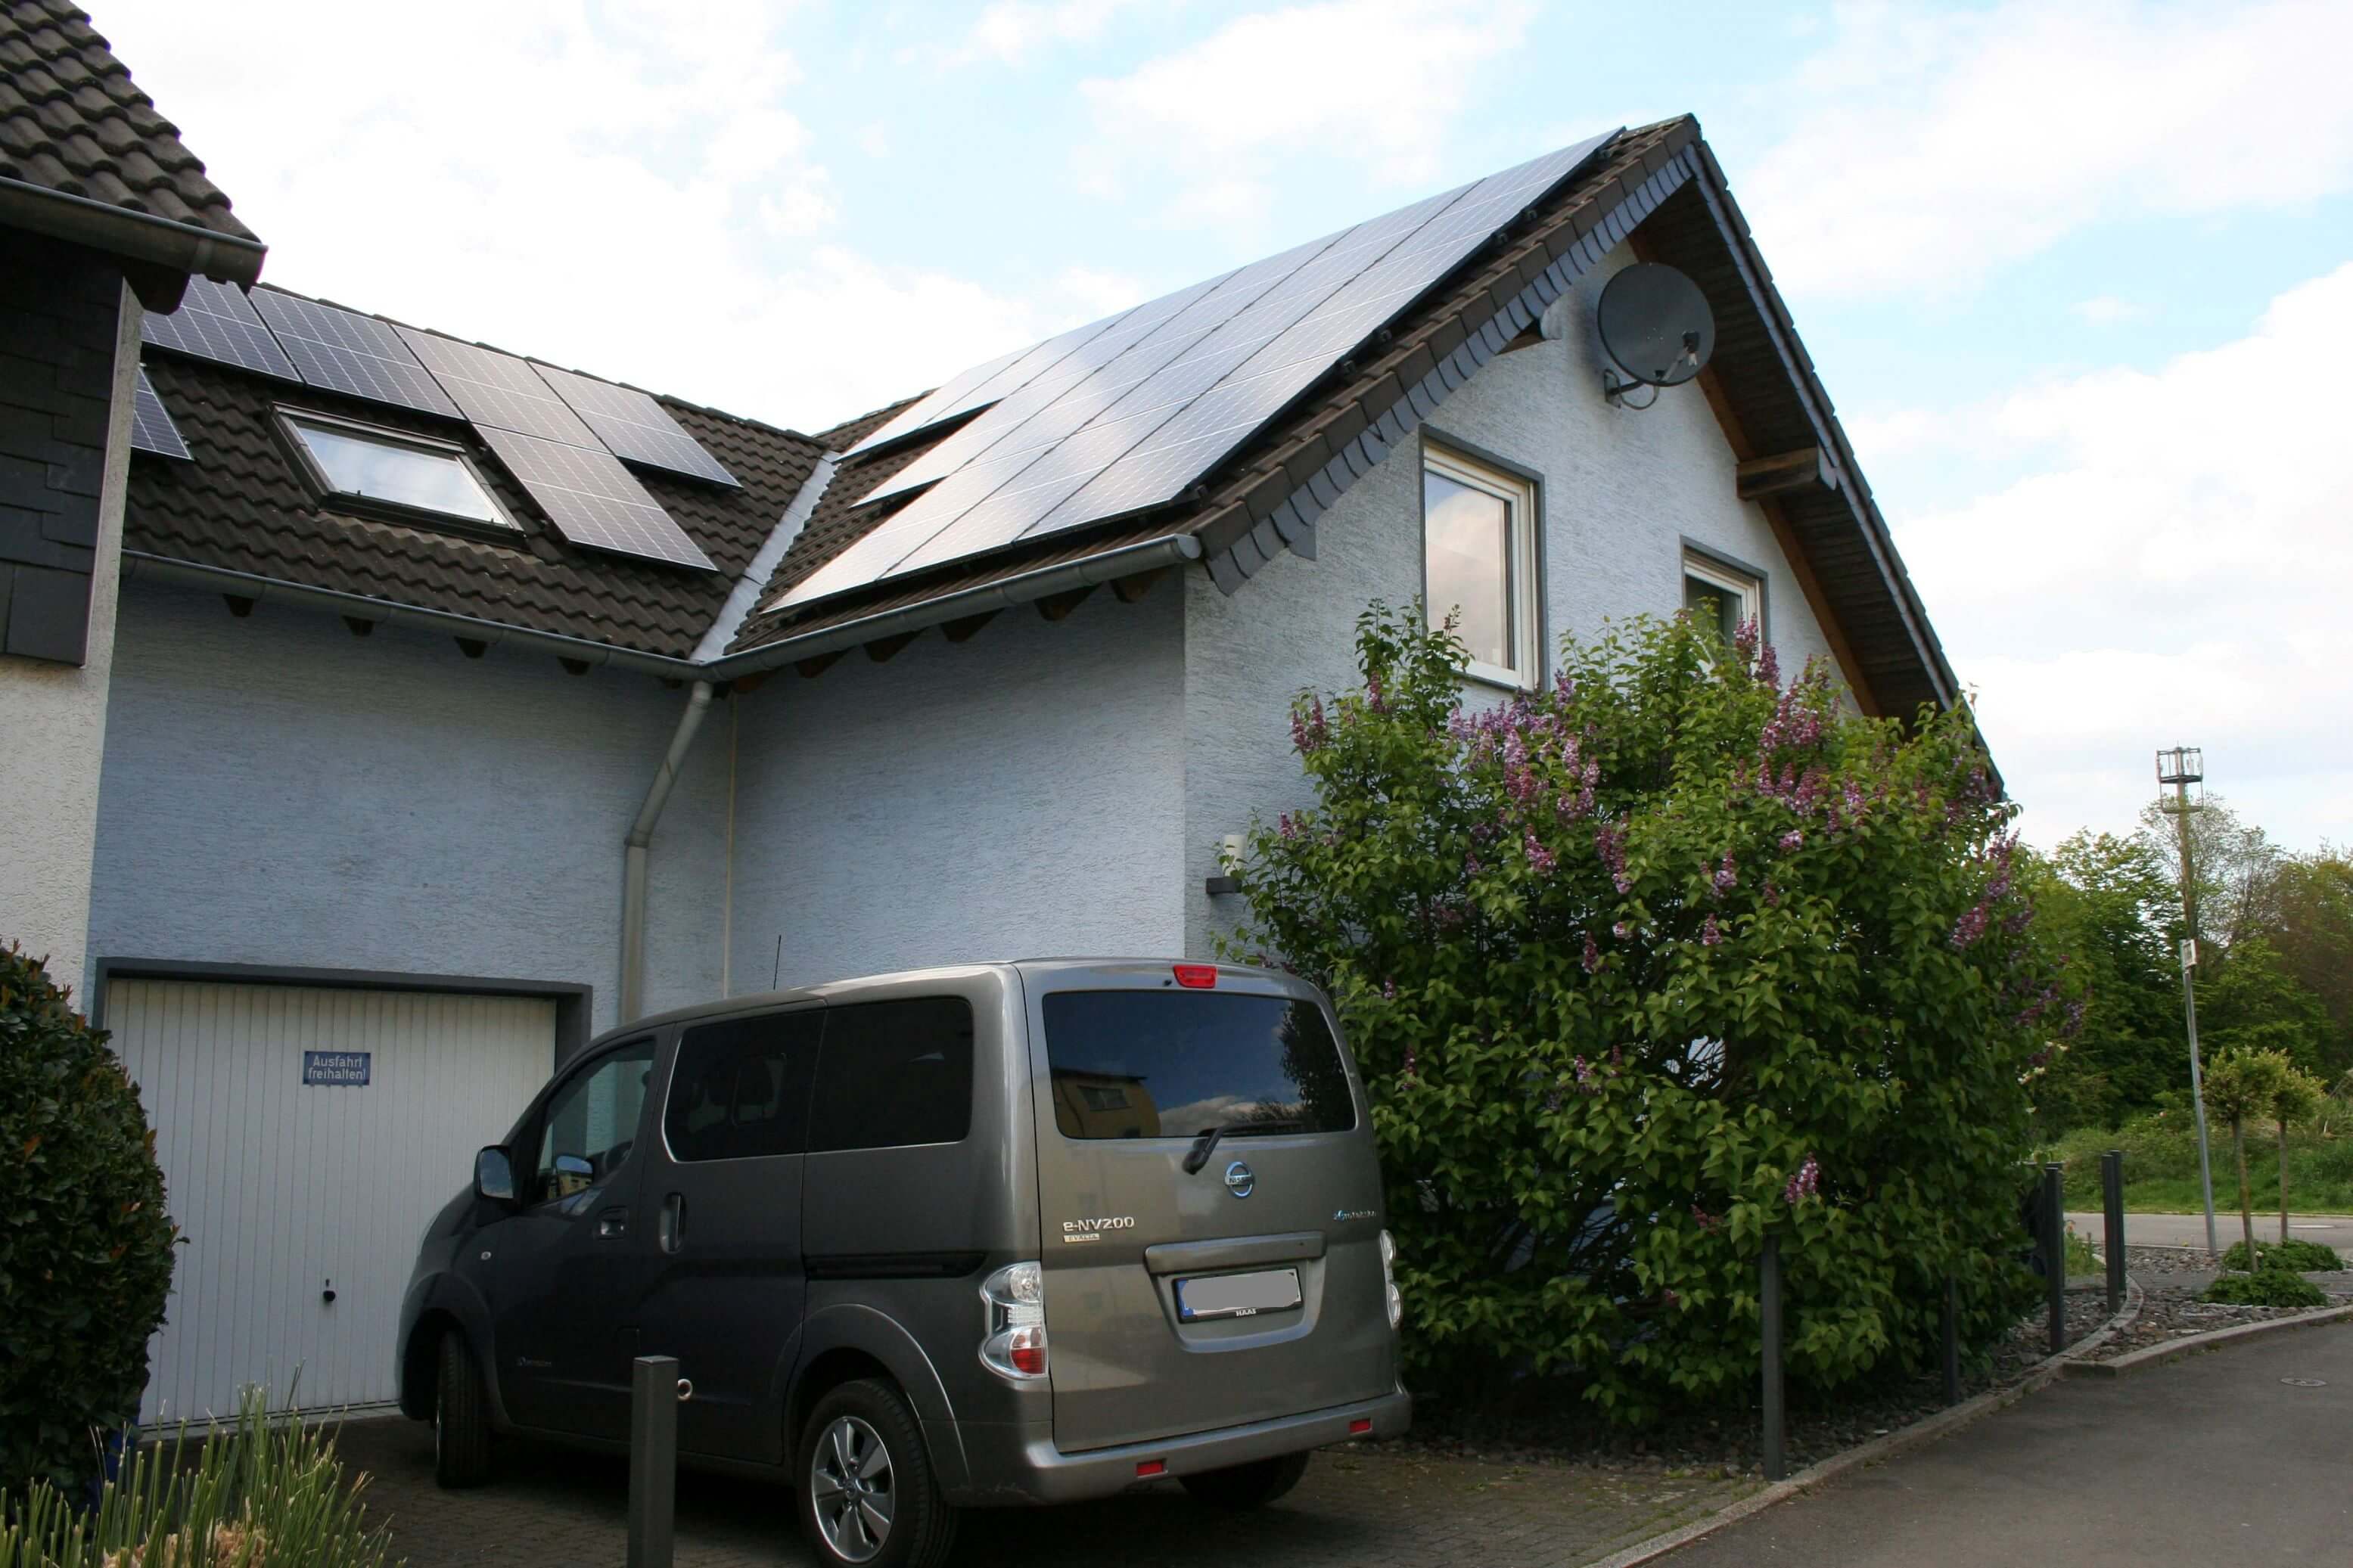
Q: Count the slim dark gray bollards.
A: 6